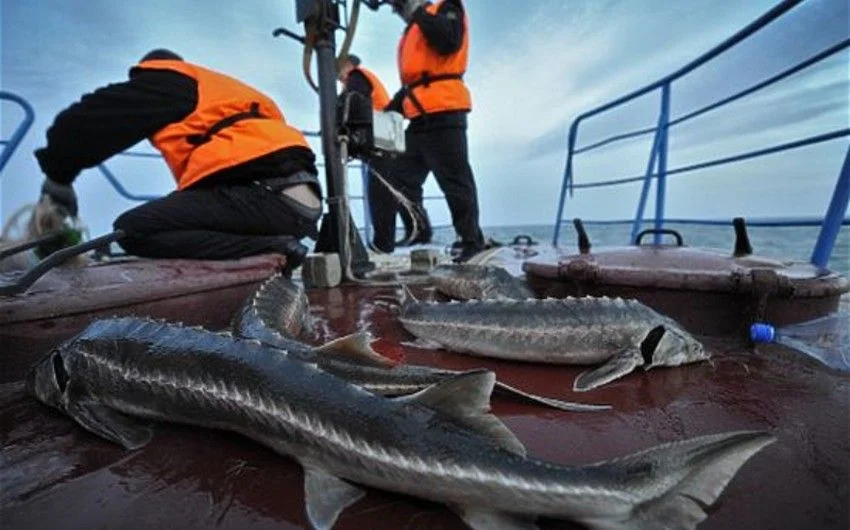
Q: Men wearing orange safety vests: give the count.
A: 3